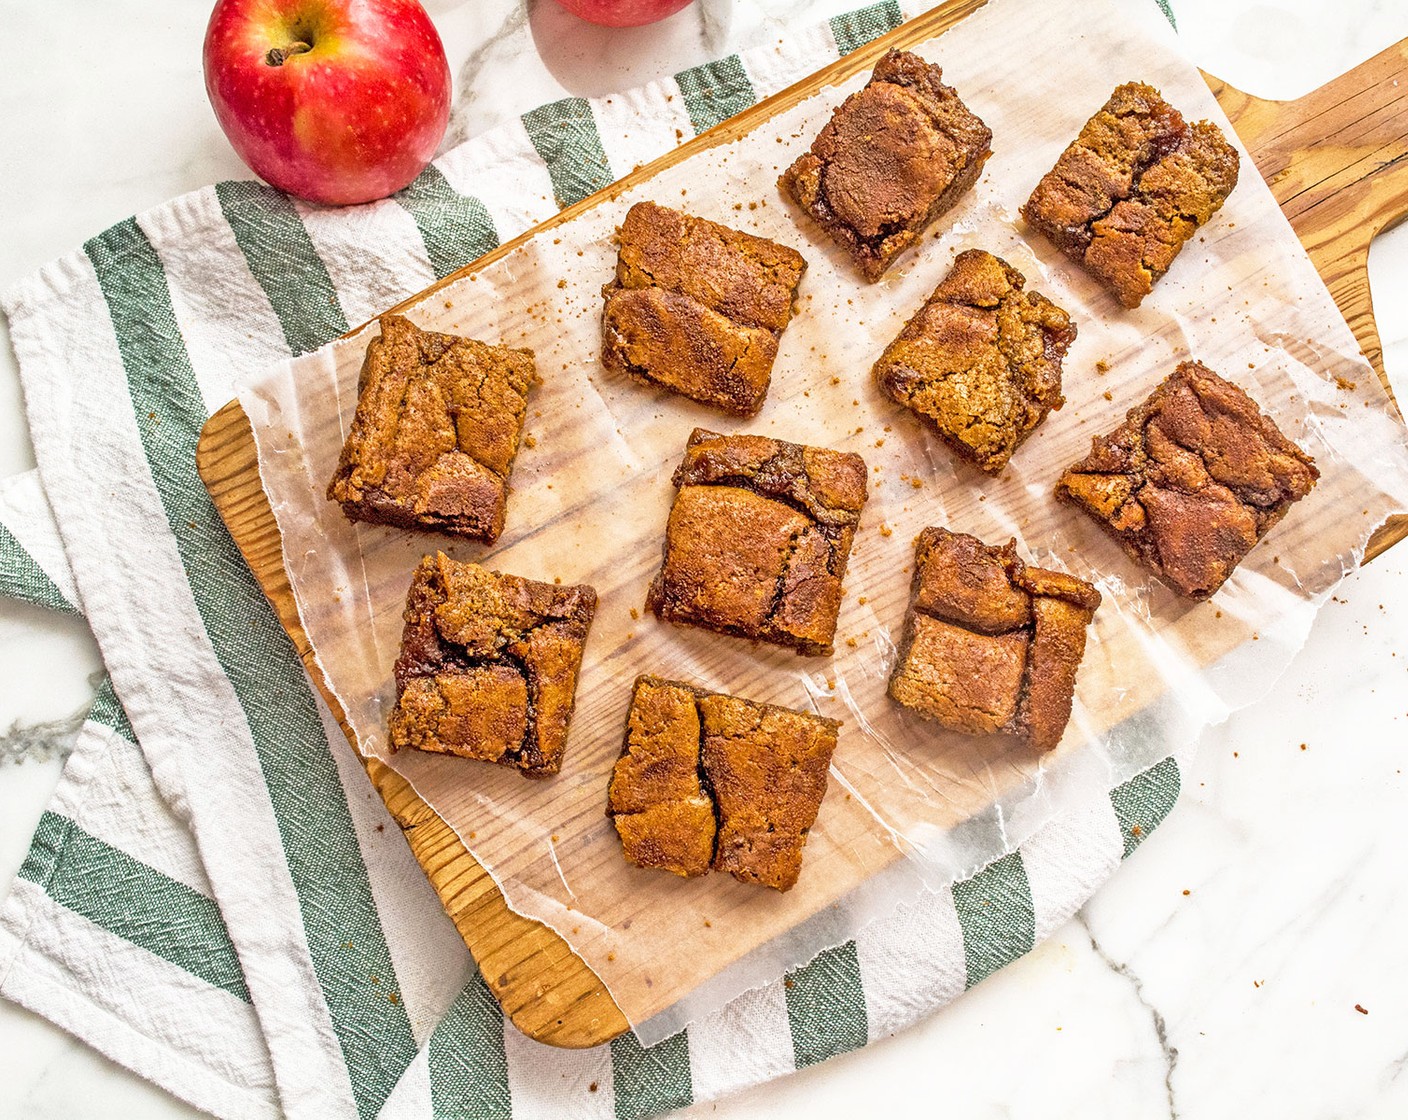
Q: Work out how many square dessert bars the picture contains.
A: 10